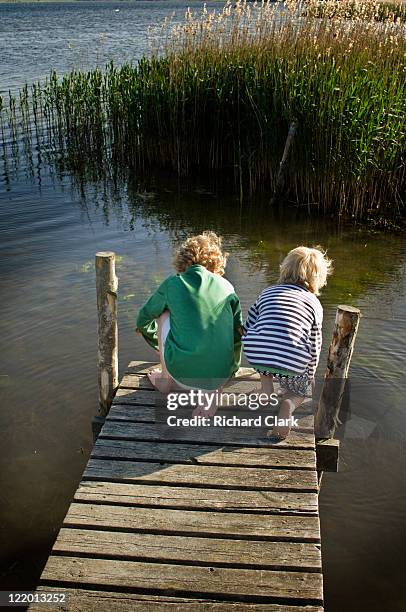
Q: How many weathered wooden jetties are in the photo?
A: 1